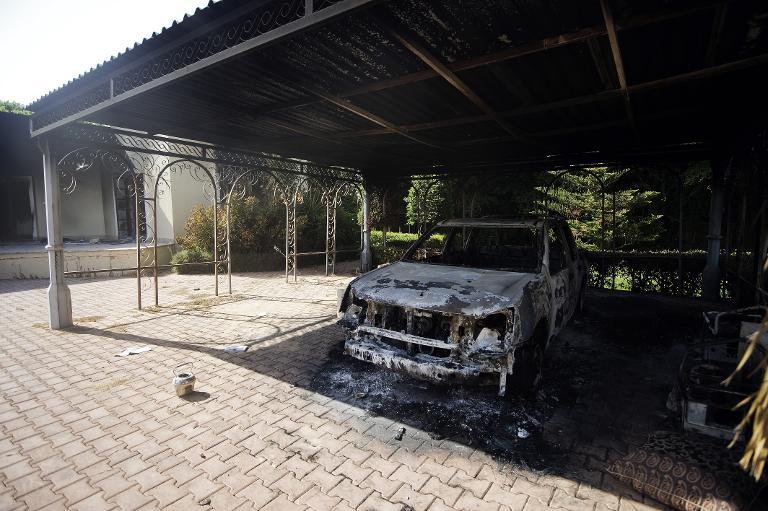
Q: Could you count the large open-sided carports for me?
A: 1